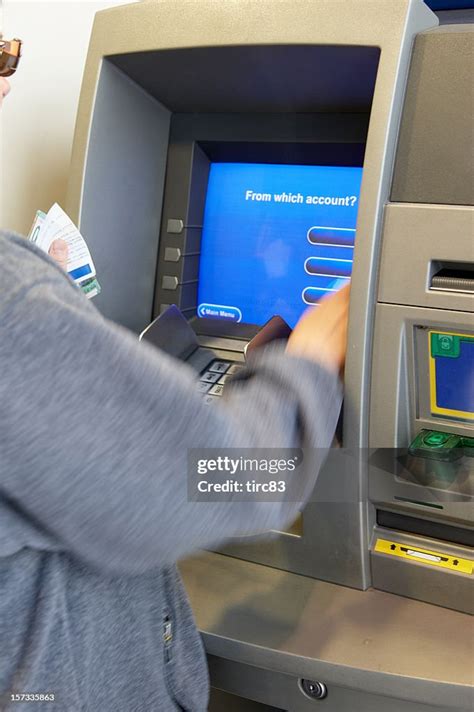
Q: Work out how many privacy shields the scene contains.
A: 2